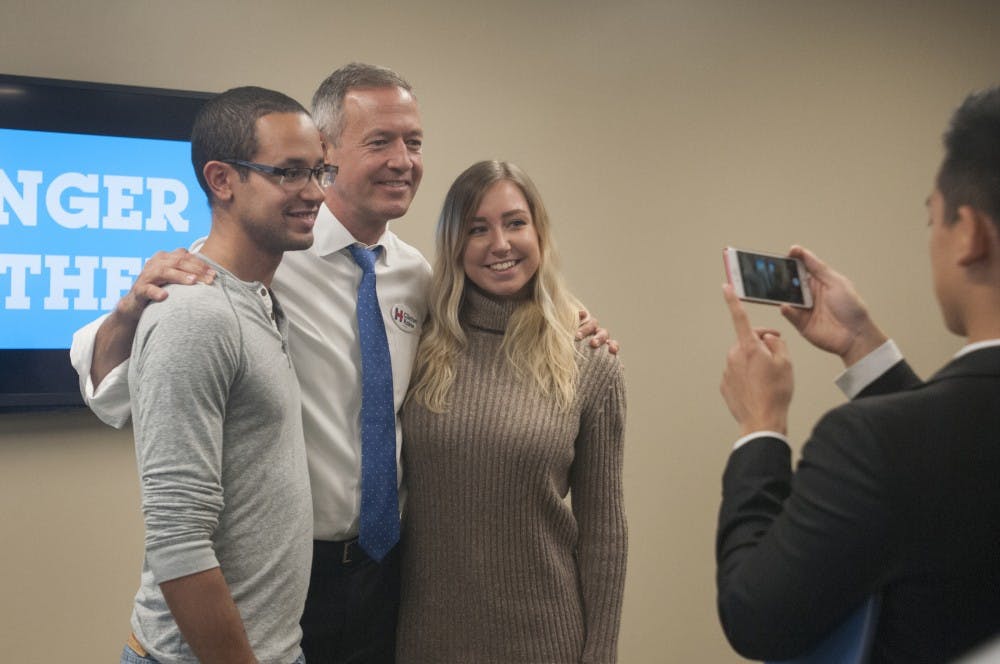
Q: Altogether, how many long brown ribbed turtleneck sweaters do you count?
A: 1